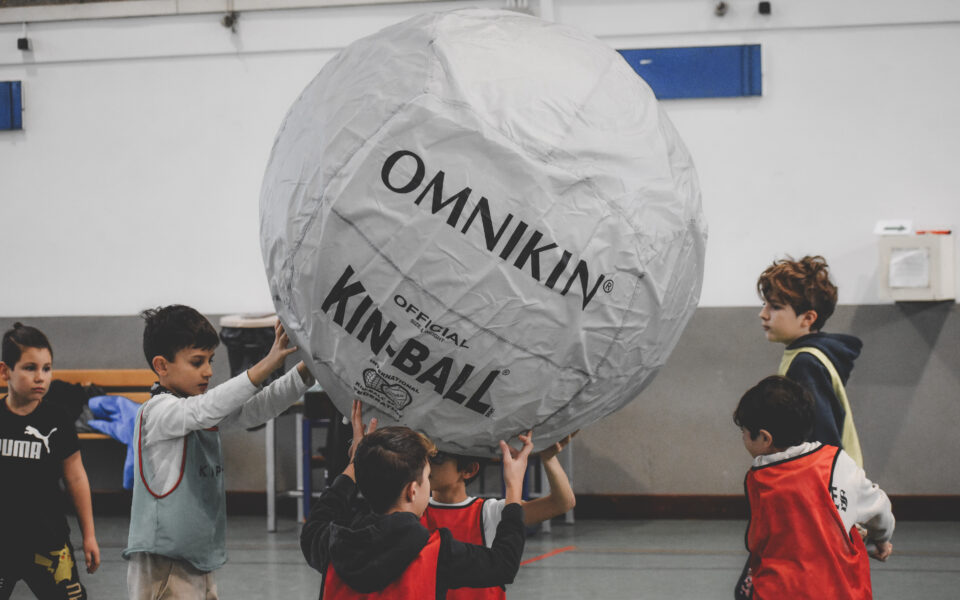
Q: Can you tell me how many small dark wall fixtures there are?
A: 4